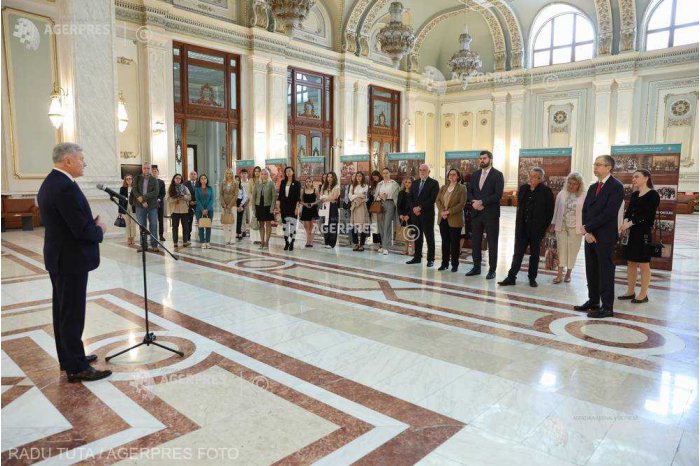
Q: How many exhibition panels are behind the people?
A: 8